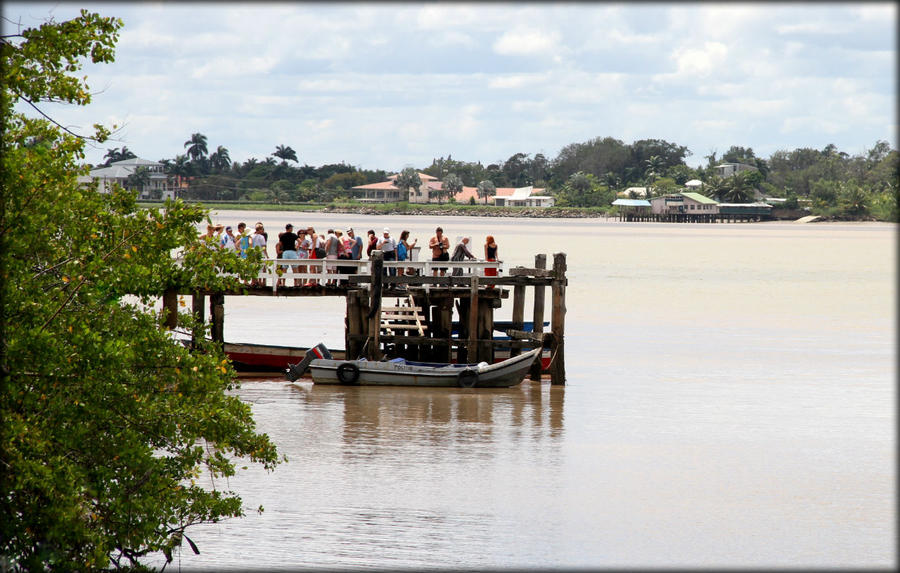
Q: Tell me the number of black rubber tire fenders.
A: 2